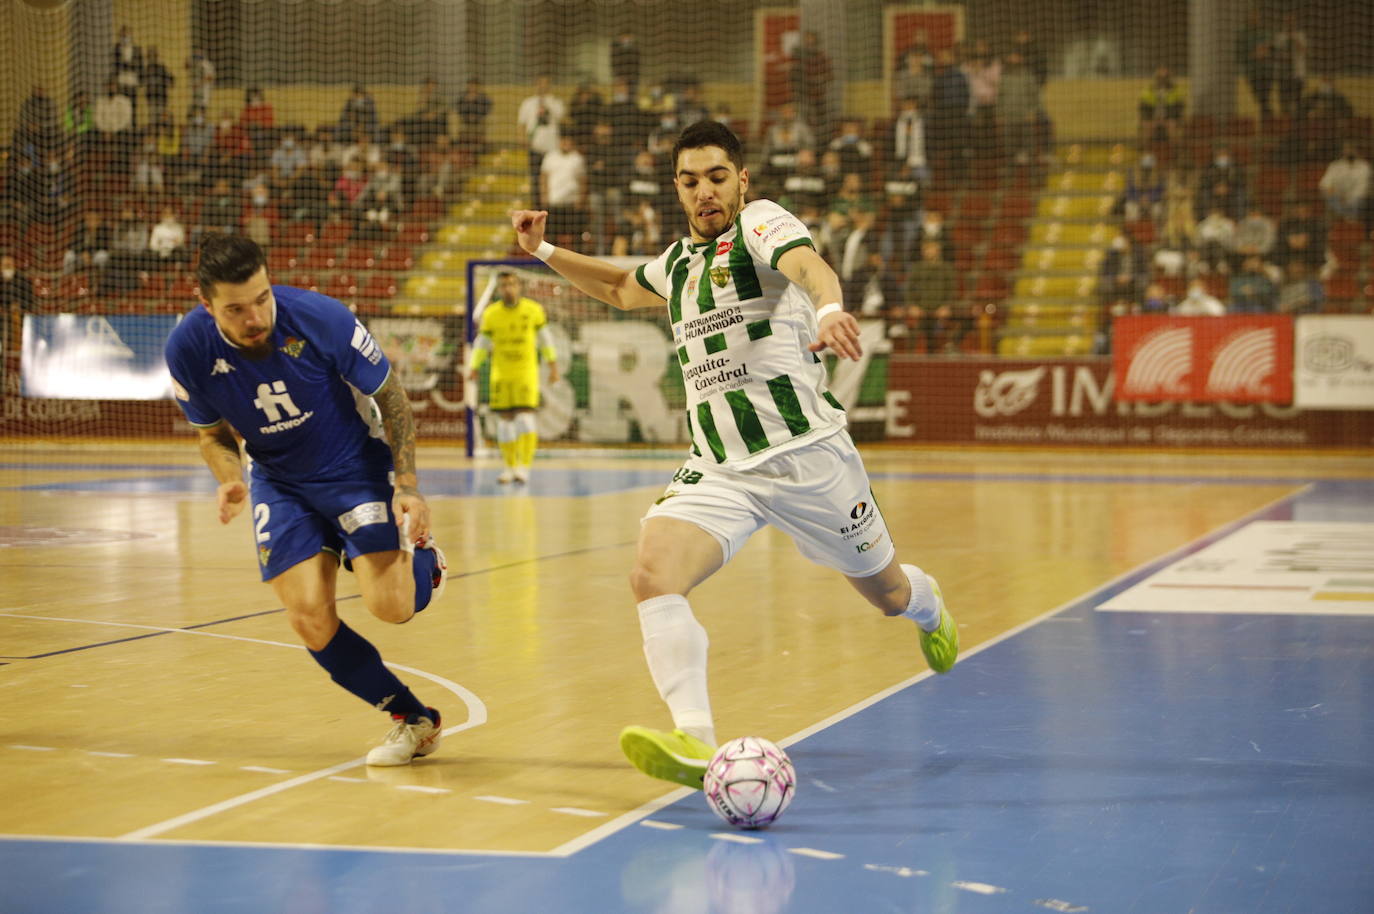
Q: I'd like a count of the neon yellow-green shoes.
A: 2